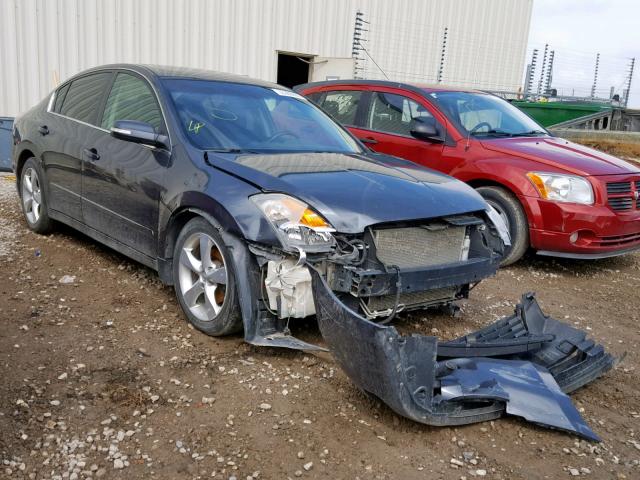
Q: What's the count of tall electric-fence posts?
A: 7